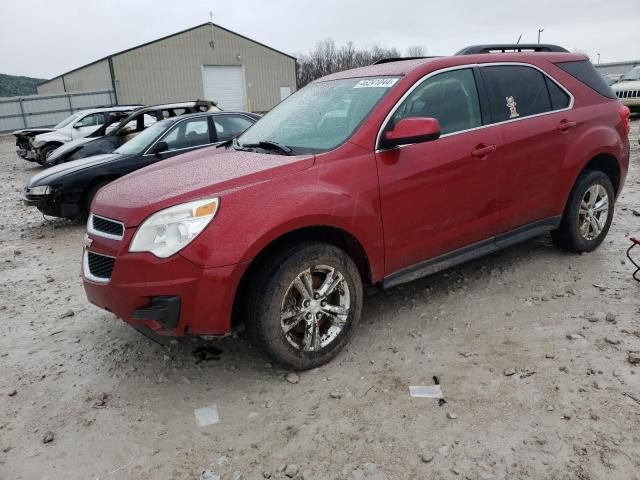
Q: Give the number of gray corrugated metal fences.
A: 1